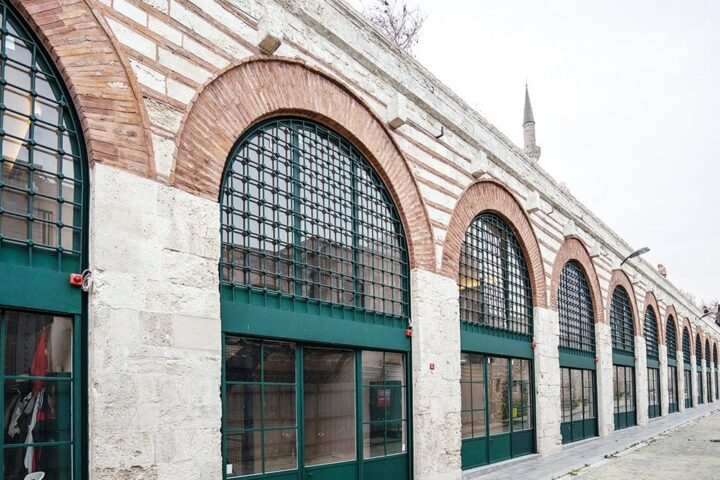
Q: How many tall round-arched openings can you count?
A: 11